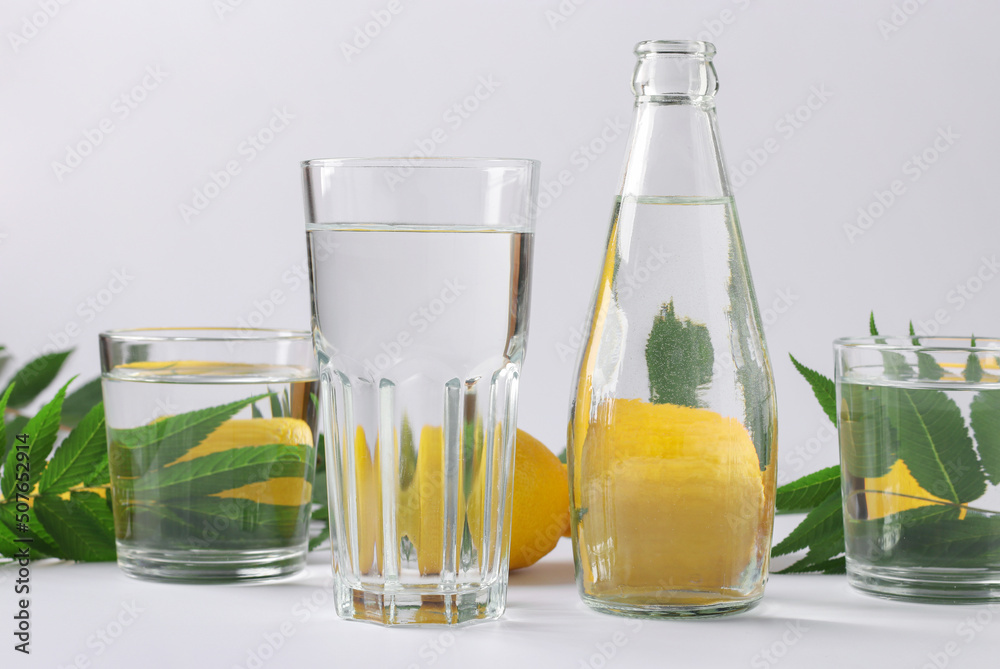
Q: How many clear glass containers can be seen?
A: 4